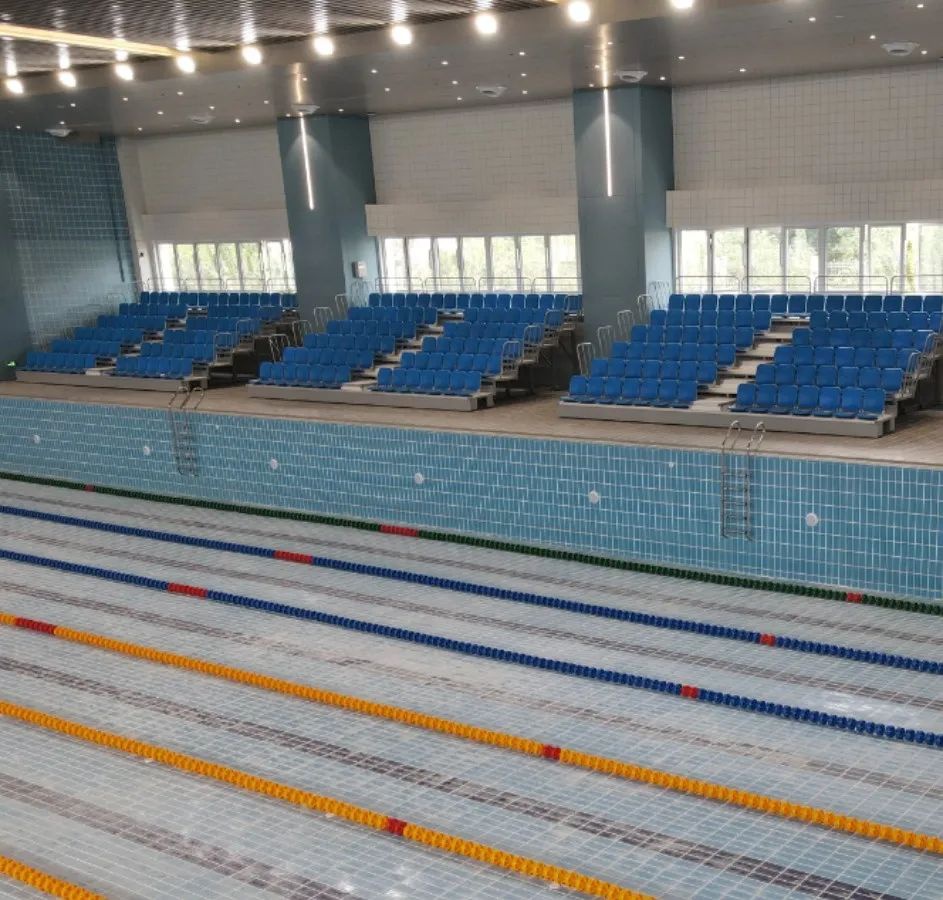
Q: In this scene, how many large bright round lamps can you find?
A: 10